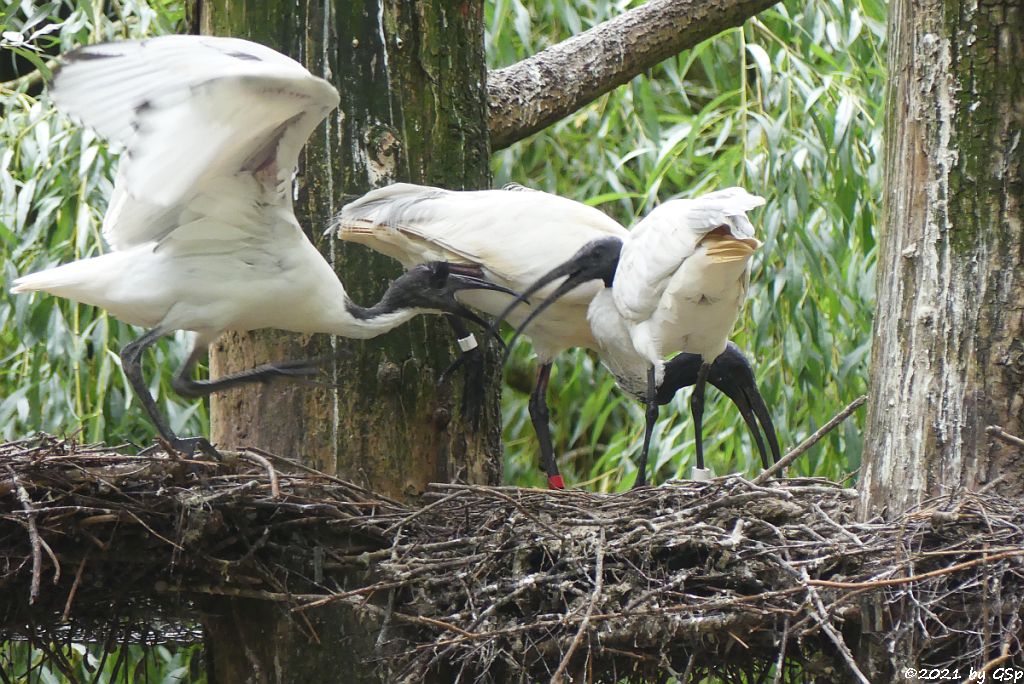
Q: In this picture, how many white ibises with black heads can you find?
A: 3